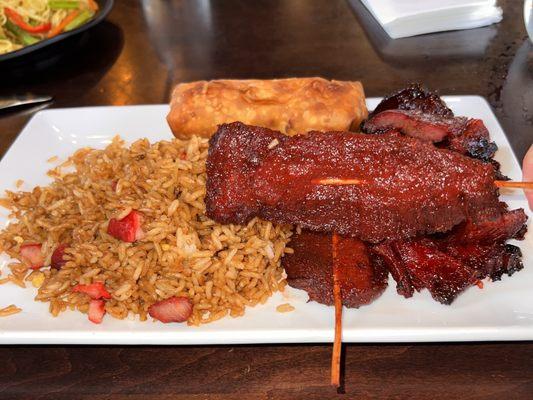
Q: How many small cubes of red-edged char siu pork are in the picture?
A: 6